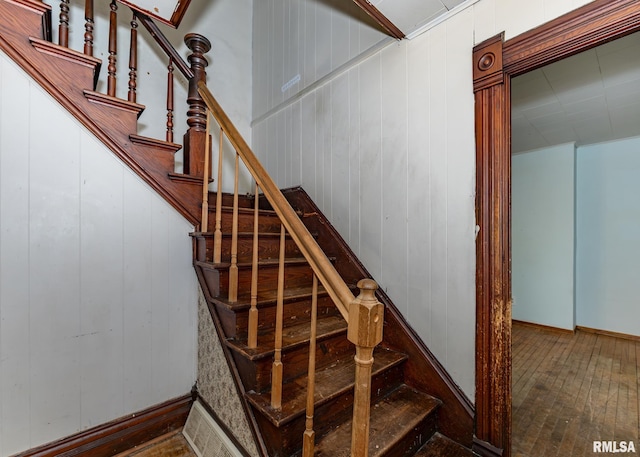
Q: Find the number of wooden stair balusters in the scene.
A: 11